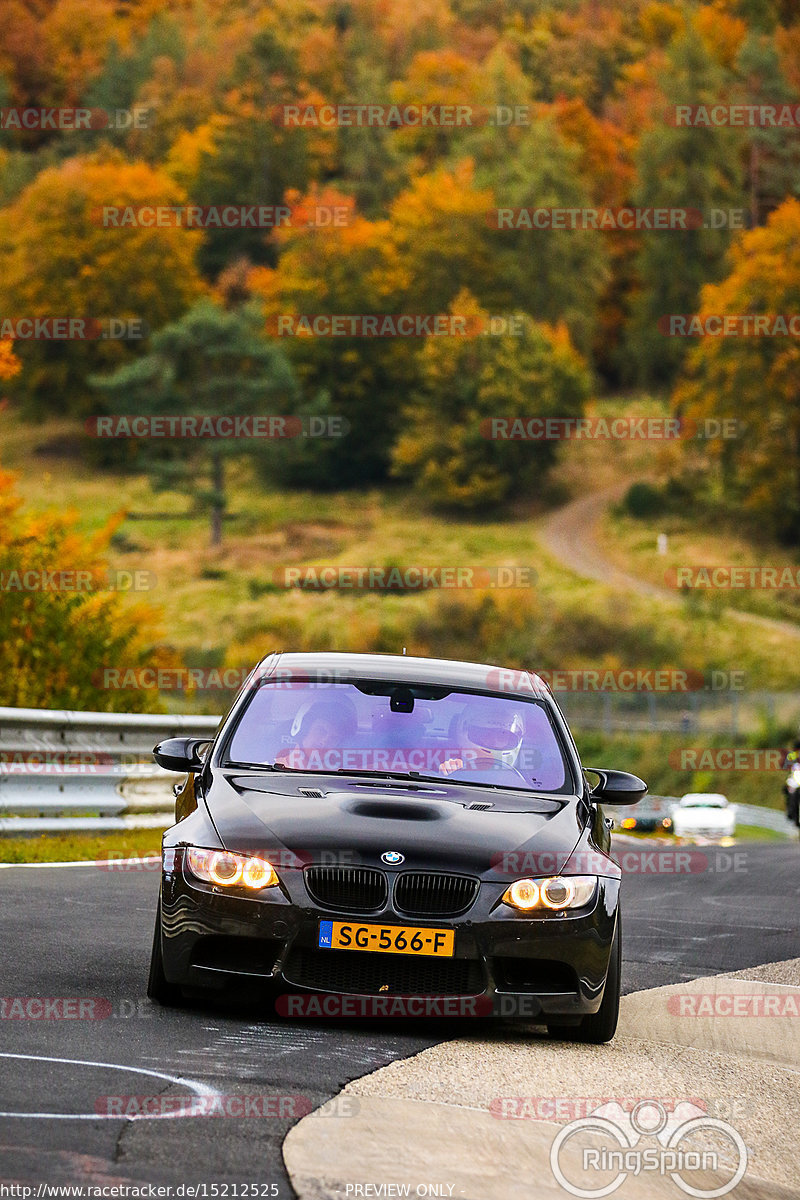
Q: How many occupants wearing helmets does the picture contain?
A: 1